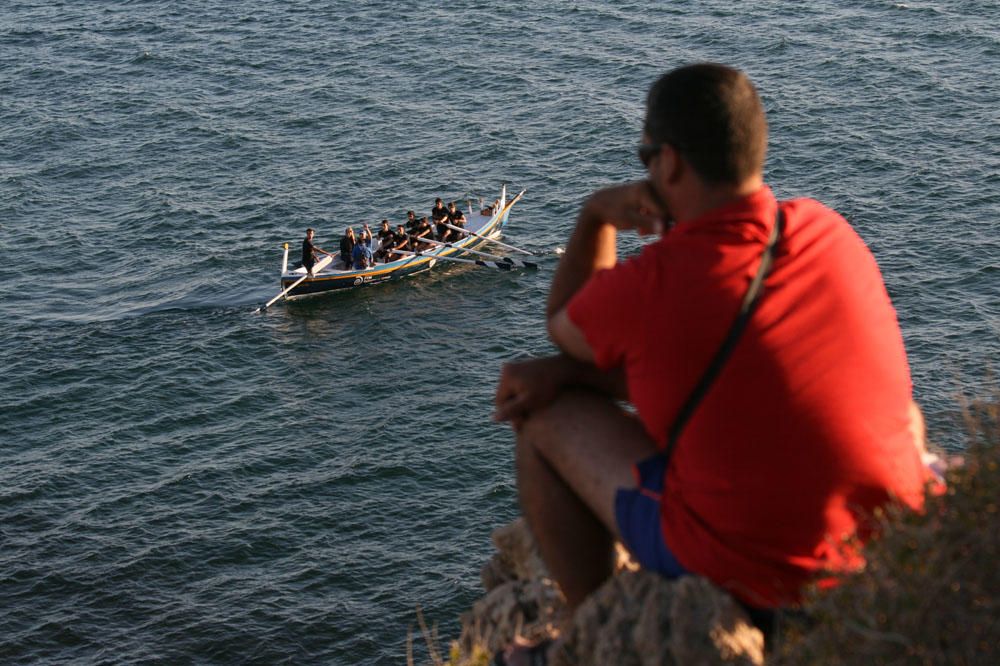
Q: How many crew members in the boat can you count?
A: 9